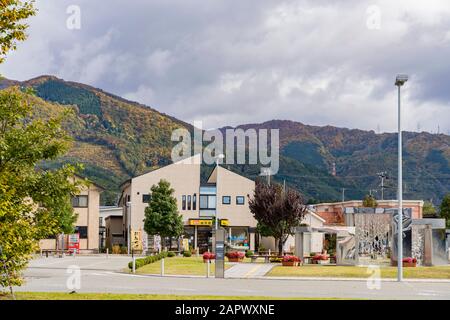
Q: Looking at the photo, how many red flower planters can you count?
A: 5